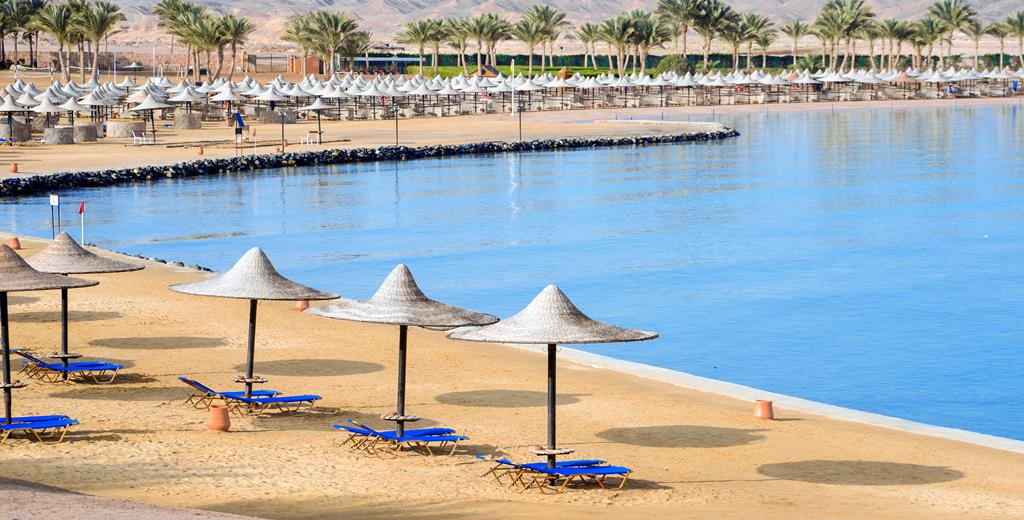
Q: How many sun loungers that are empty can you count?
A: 10